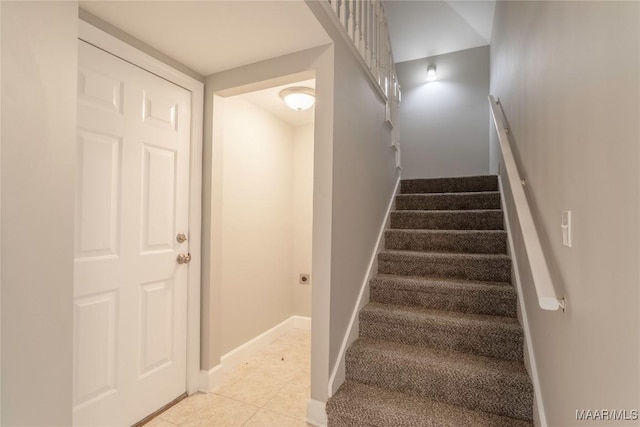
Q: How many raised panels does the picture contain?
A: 6